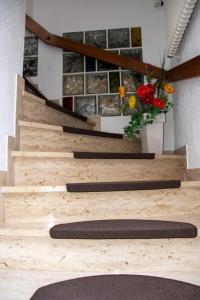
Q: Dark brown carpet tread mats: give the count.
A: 7